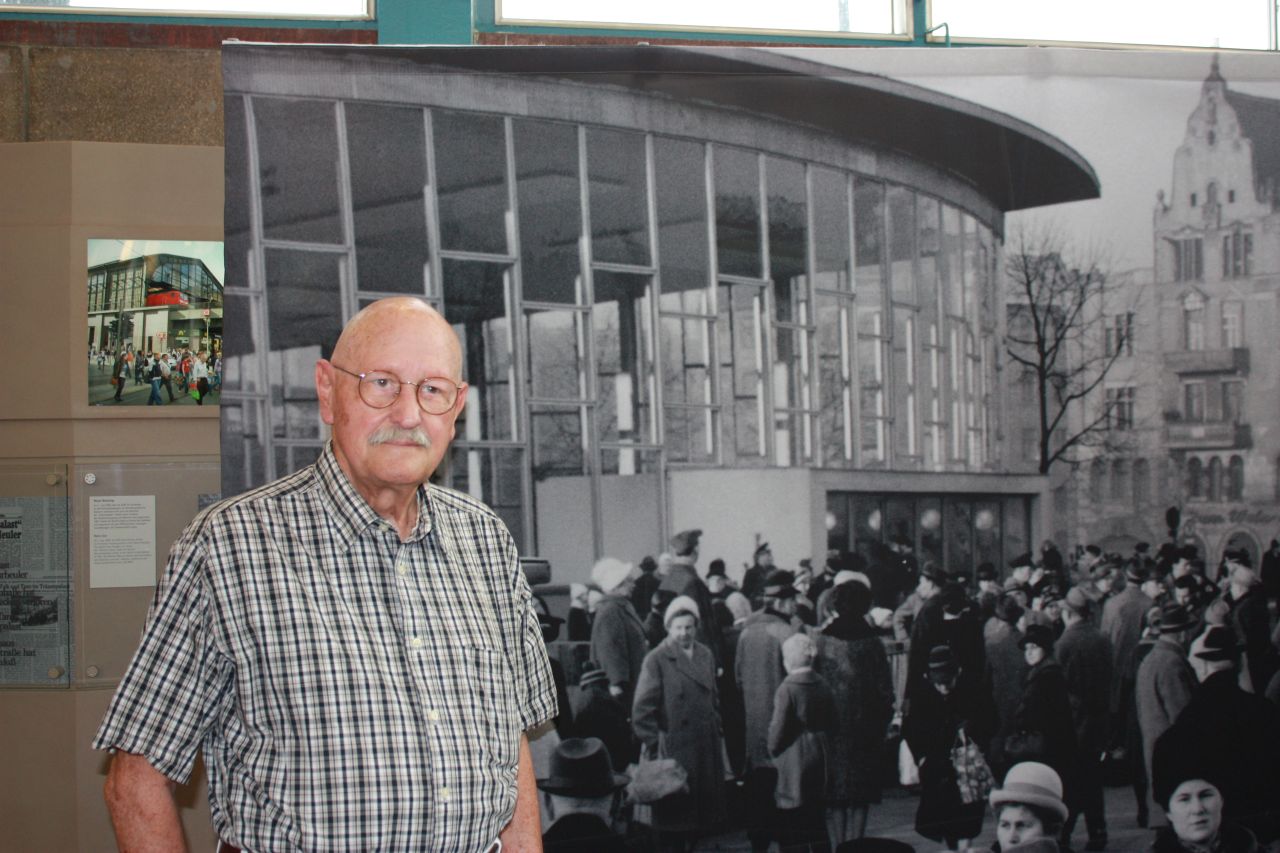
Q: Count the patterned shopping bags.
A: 1